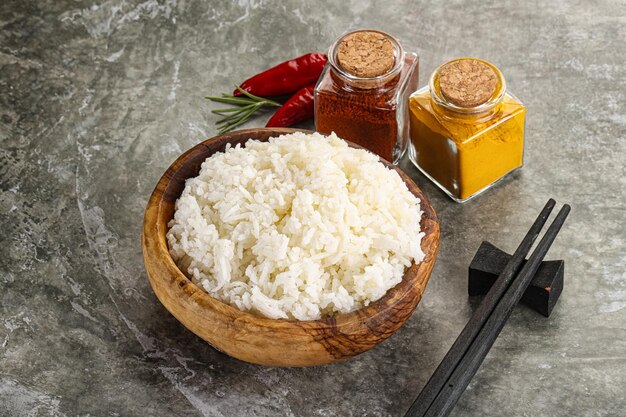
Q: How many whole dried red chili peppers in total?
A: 2